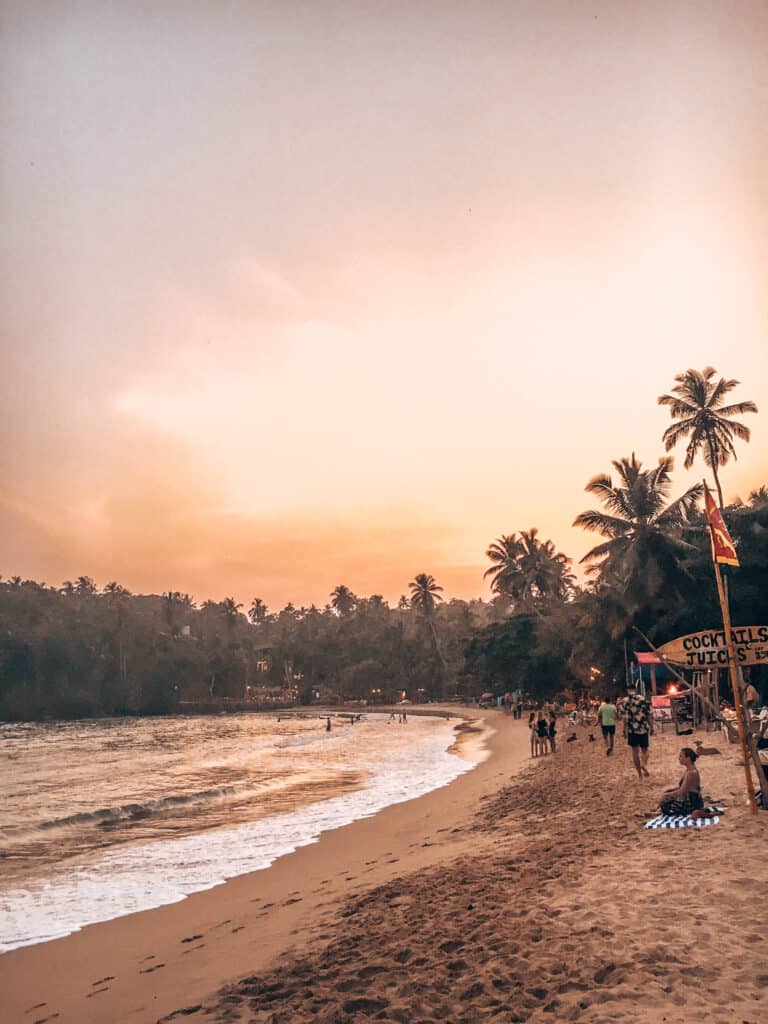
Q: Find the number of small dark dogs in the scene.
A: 2